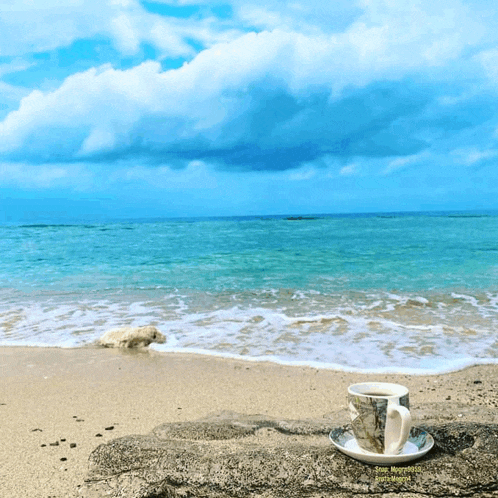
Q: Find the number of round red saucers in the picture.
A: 0